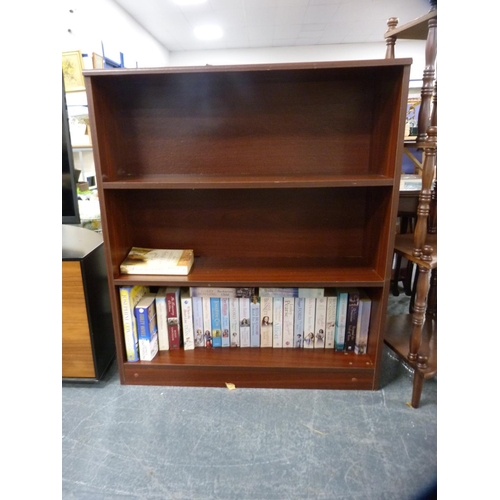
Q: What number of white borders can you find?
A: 2